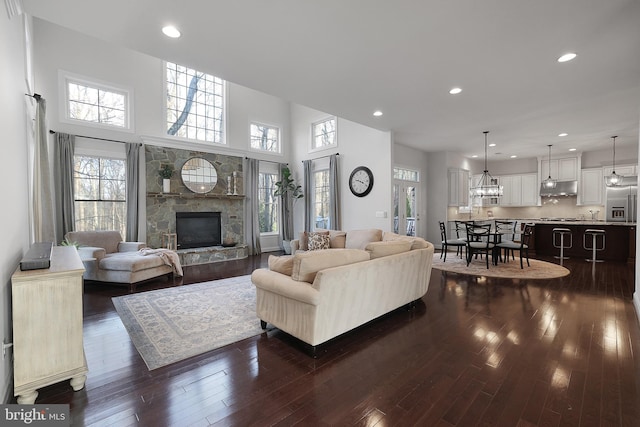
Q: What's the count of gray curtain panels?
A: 7